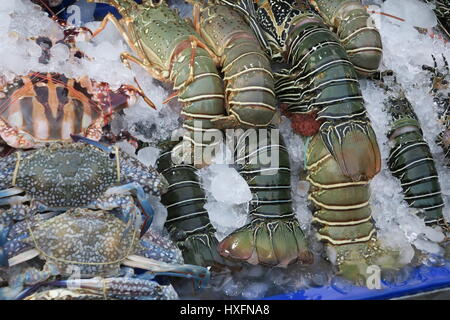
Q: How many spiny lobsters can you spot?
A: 8